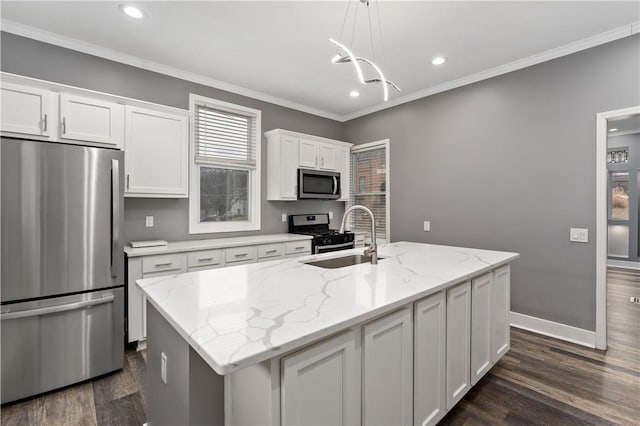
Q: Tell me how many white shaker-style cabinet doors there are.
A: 13